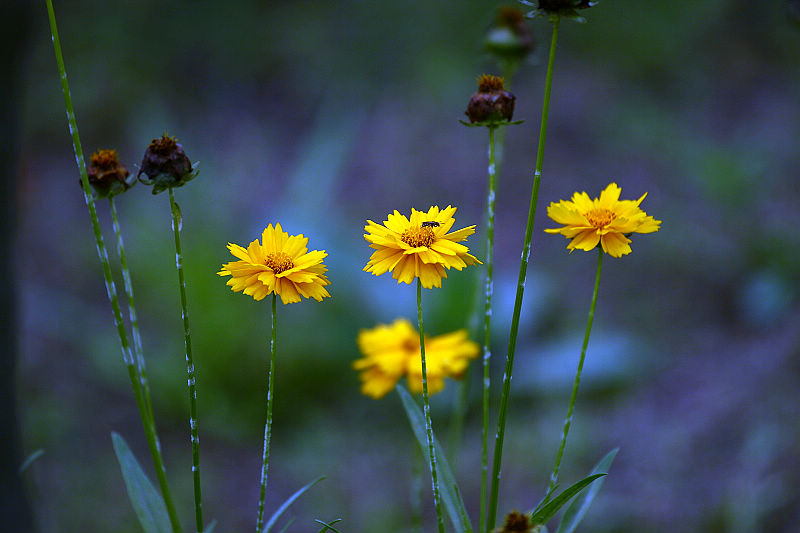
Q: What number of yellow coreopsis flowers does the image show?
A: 4